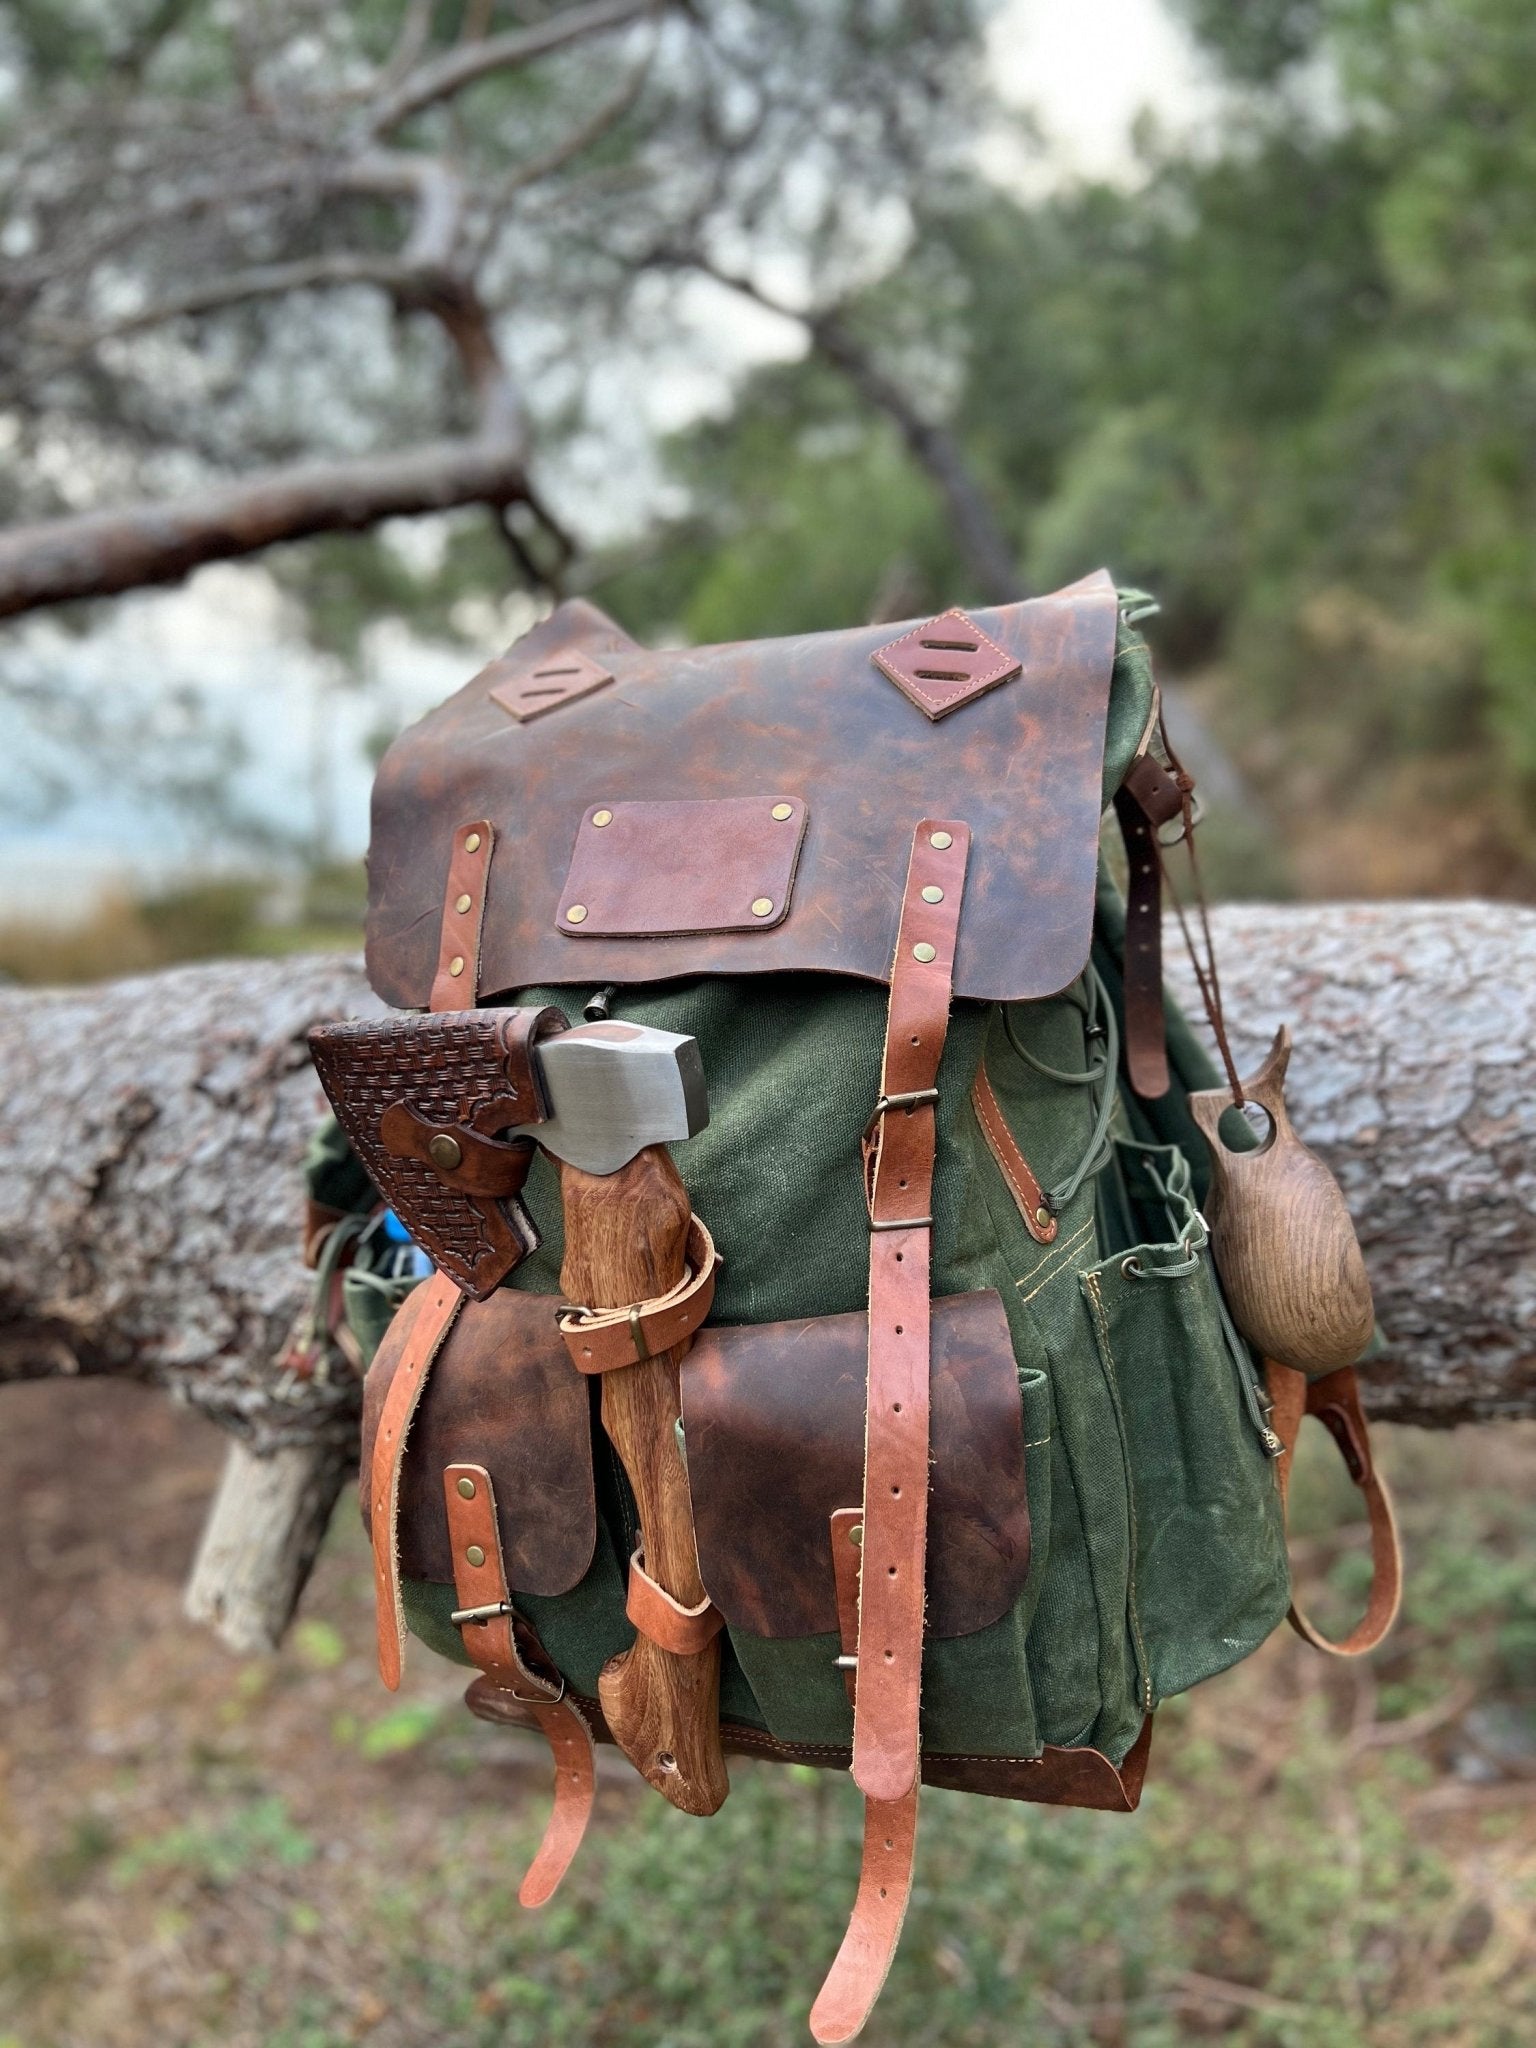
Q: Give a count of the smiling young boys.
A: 0